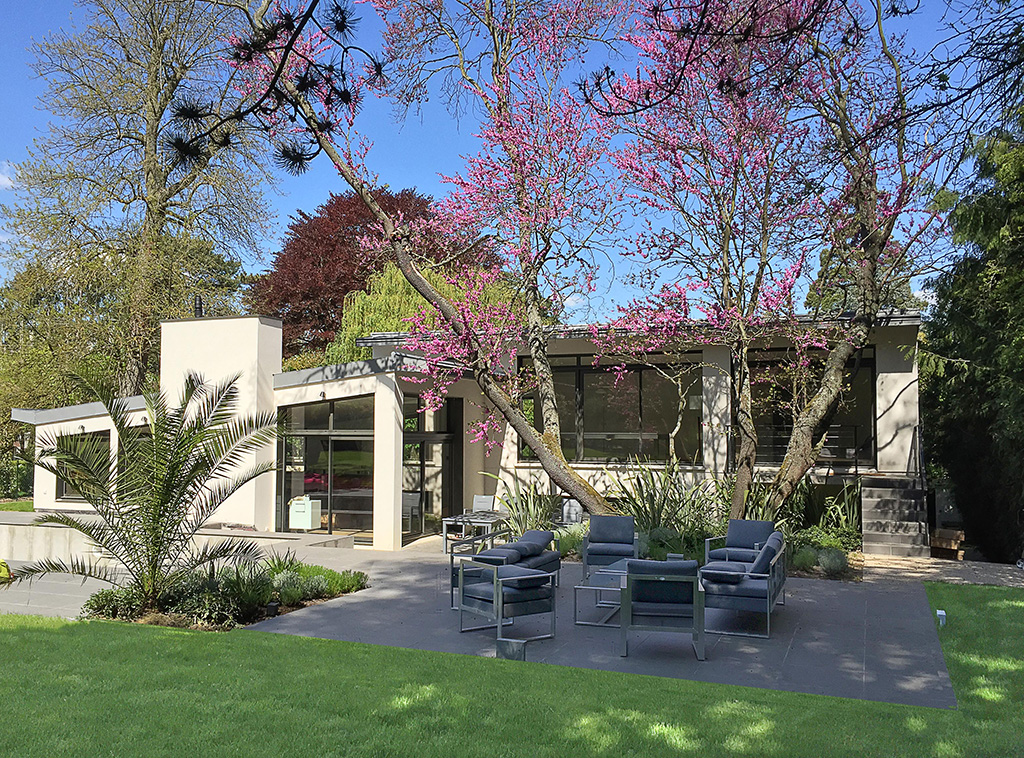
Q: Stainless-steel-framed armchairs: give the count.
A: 4